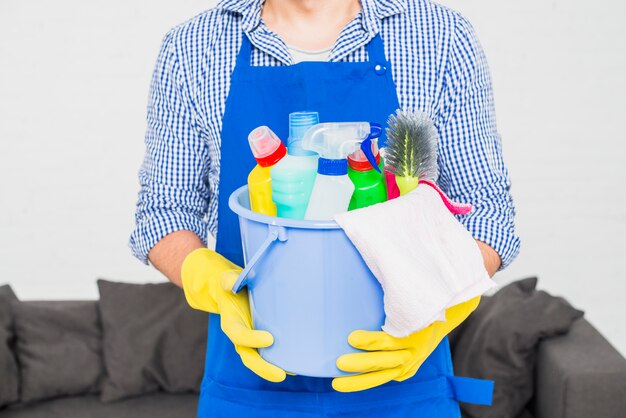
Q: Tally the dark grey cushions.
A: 4